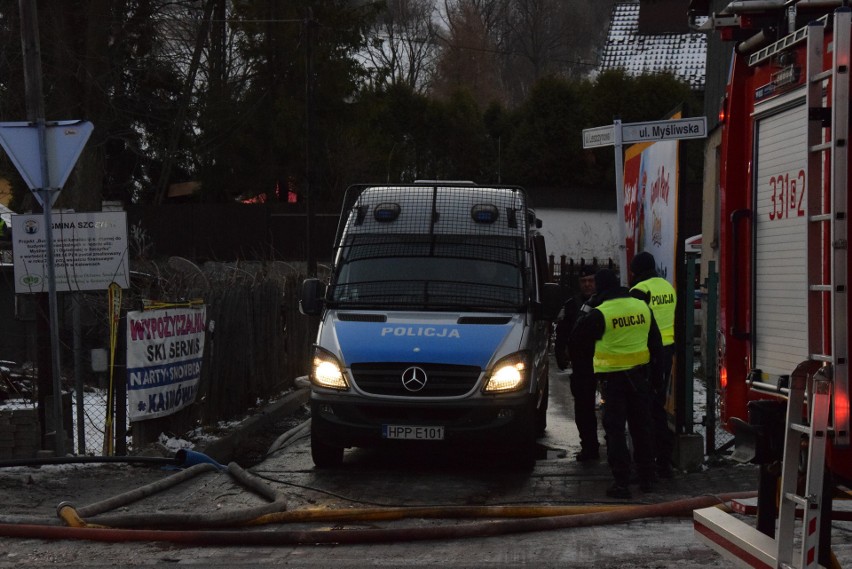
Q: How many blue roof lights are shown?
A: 2